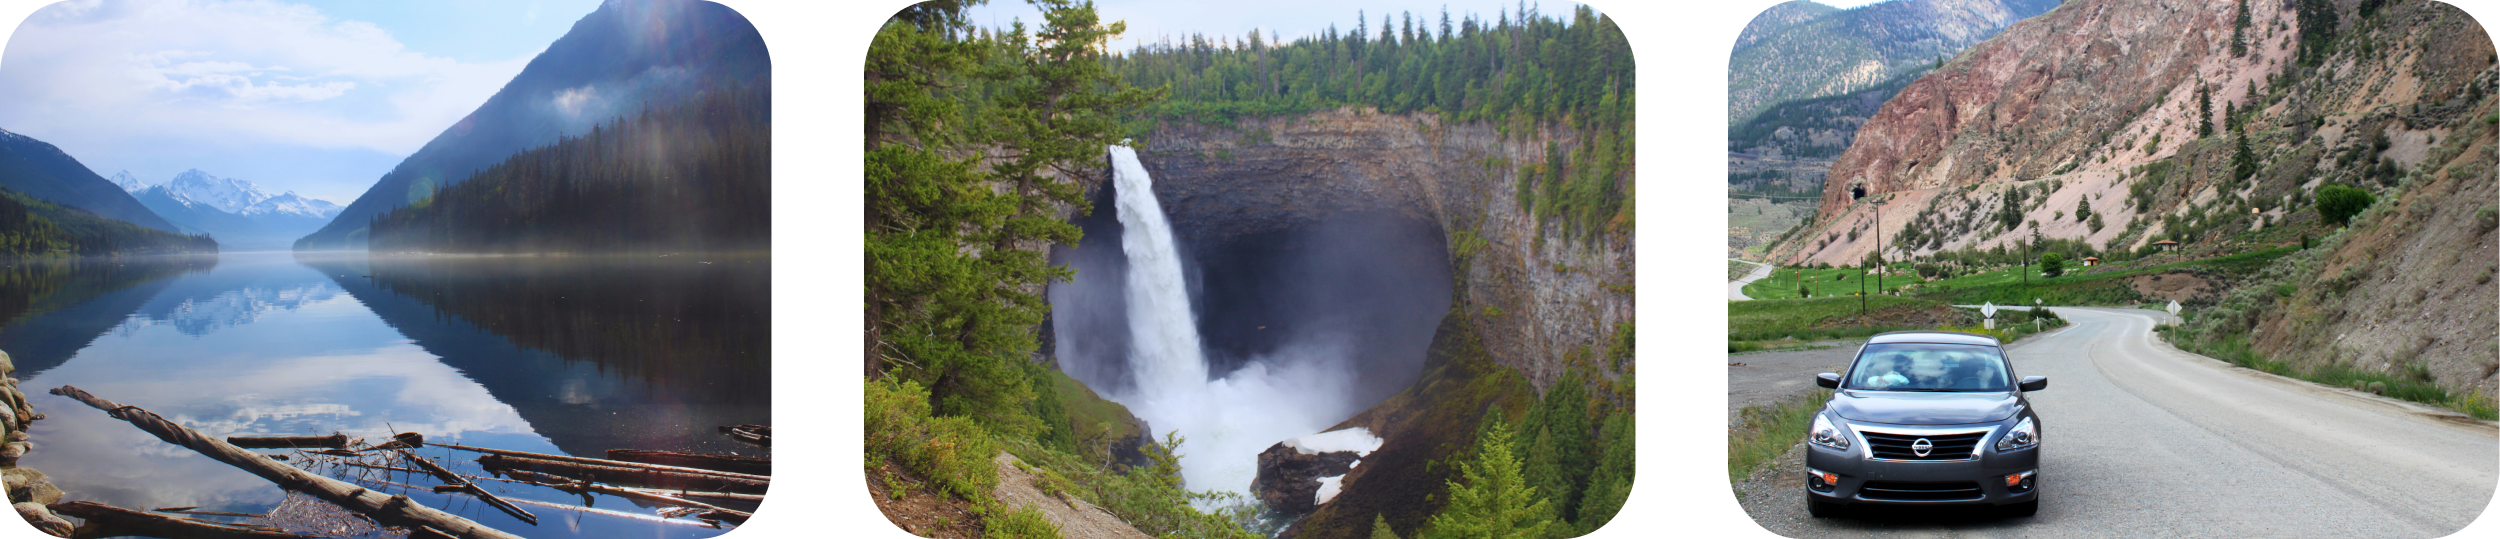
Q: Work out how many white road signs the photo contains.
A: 3